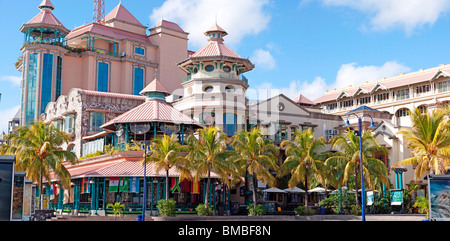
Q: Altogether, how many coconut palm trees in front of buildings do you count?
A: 7